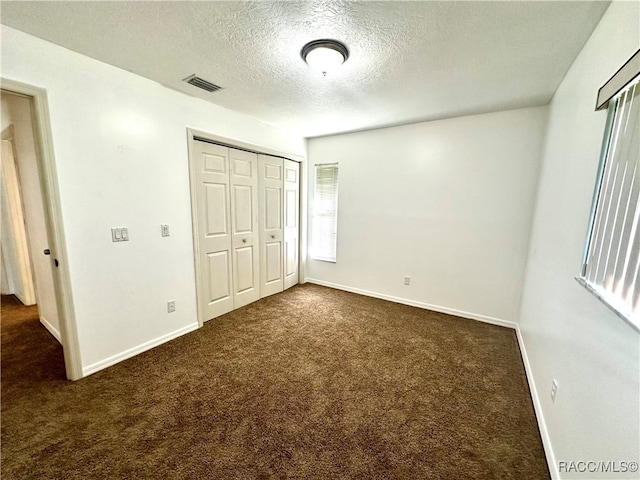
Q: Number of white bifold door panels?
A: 4